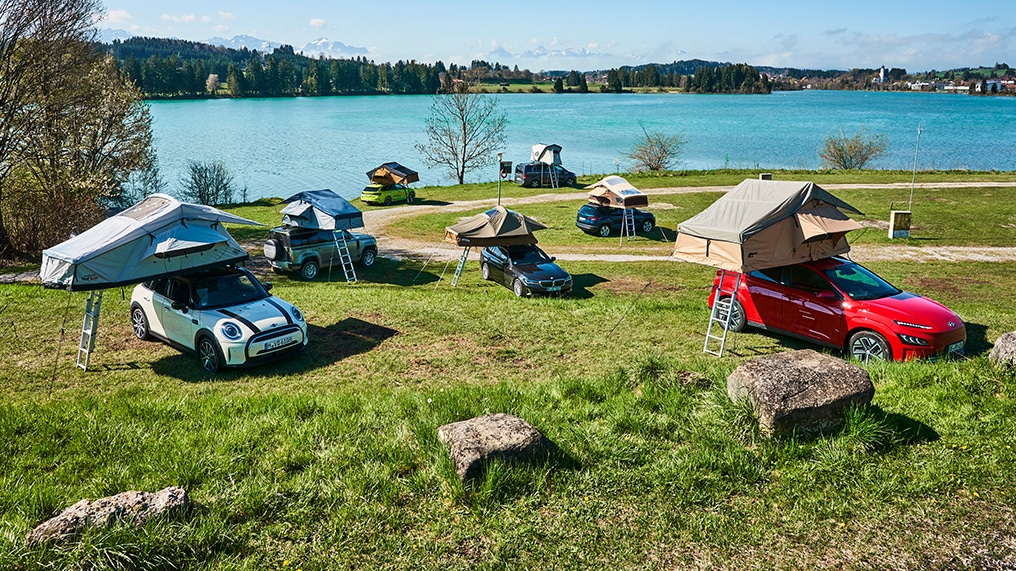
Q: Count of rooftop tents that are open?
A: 7